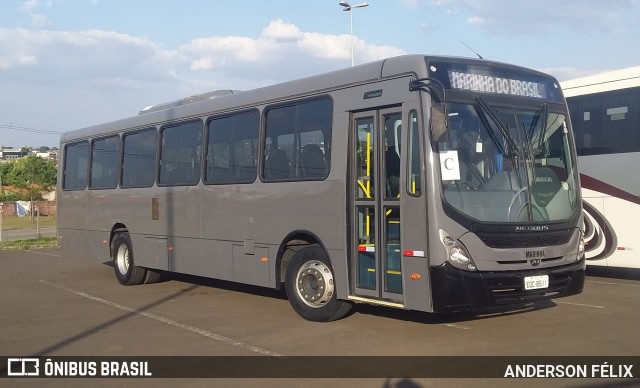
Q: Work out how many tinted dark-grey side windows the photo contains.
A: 6